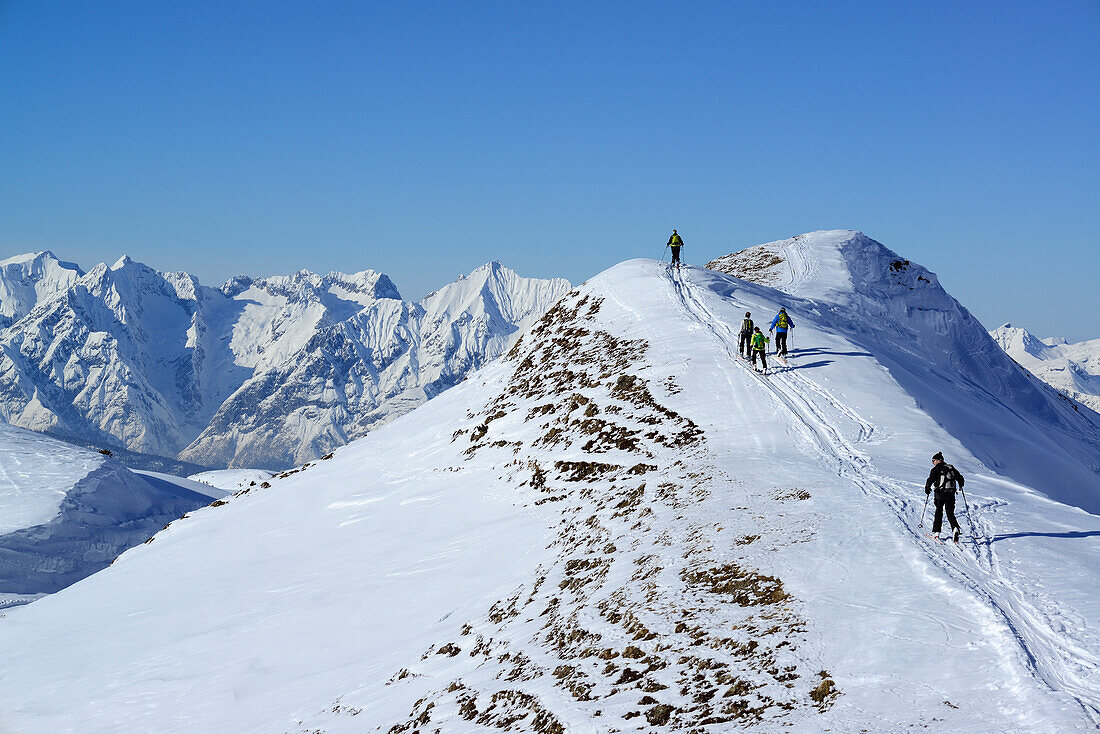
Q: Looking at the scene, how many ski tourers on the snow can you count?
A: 5